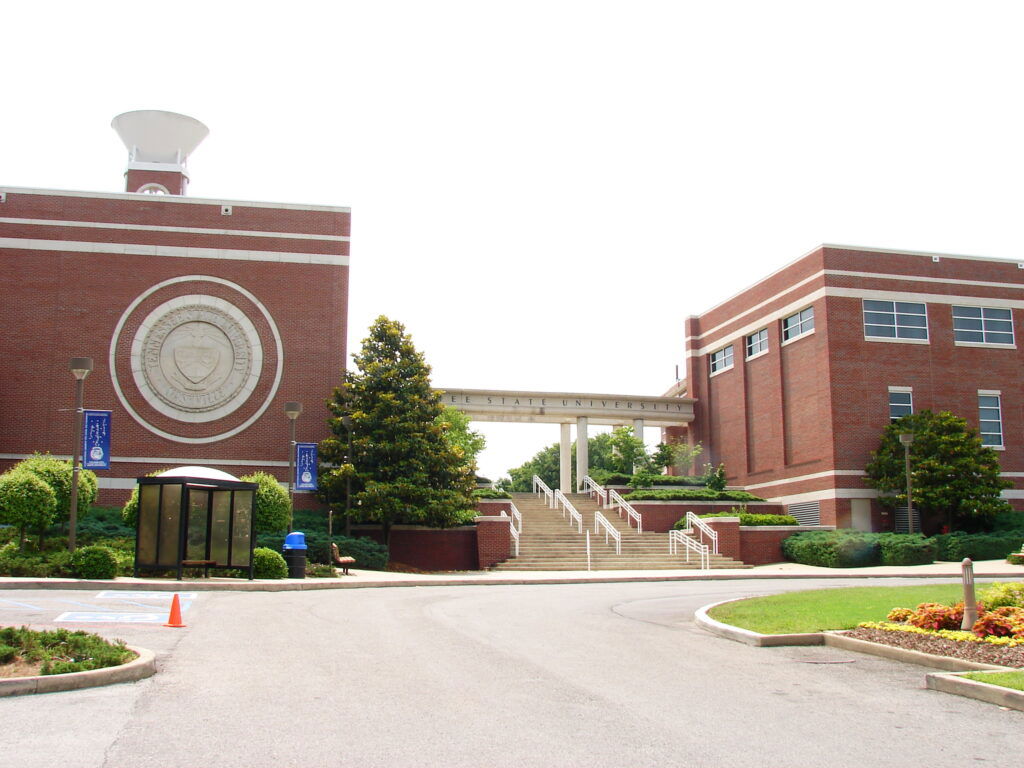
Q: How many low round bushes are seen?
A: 2